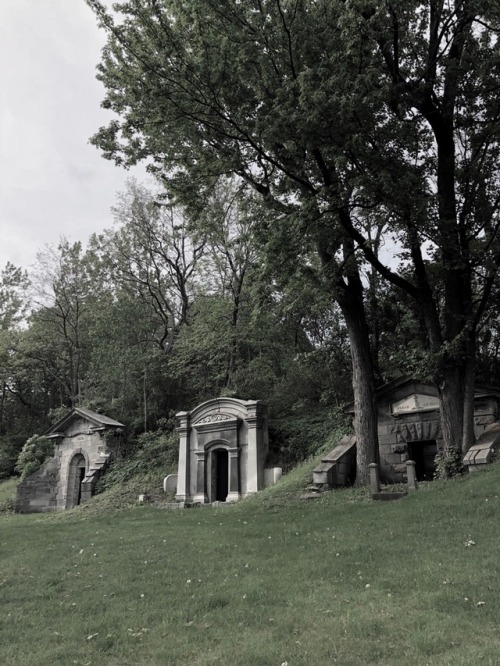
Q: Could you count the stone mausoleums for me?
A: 3